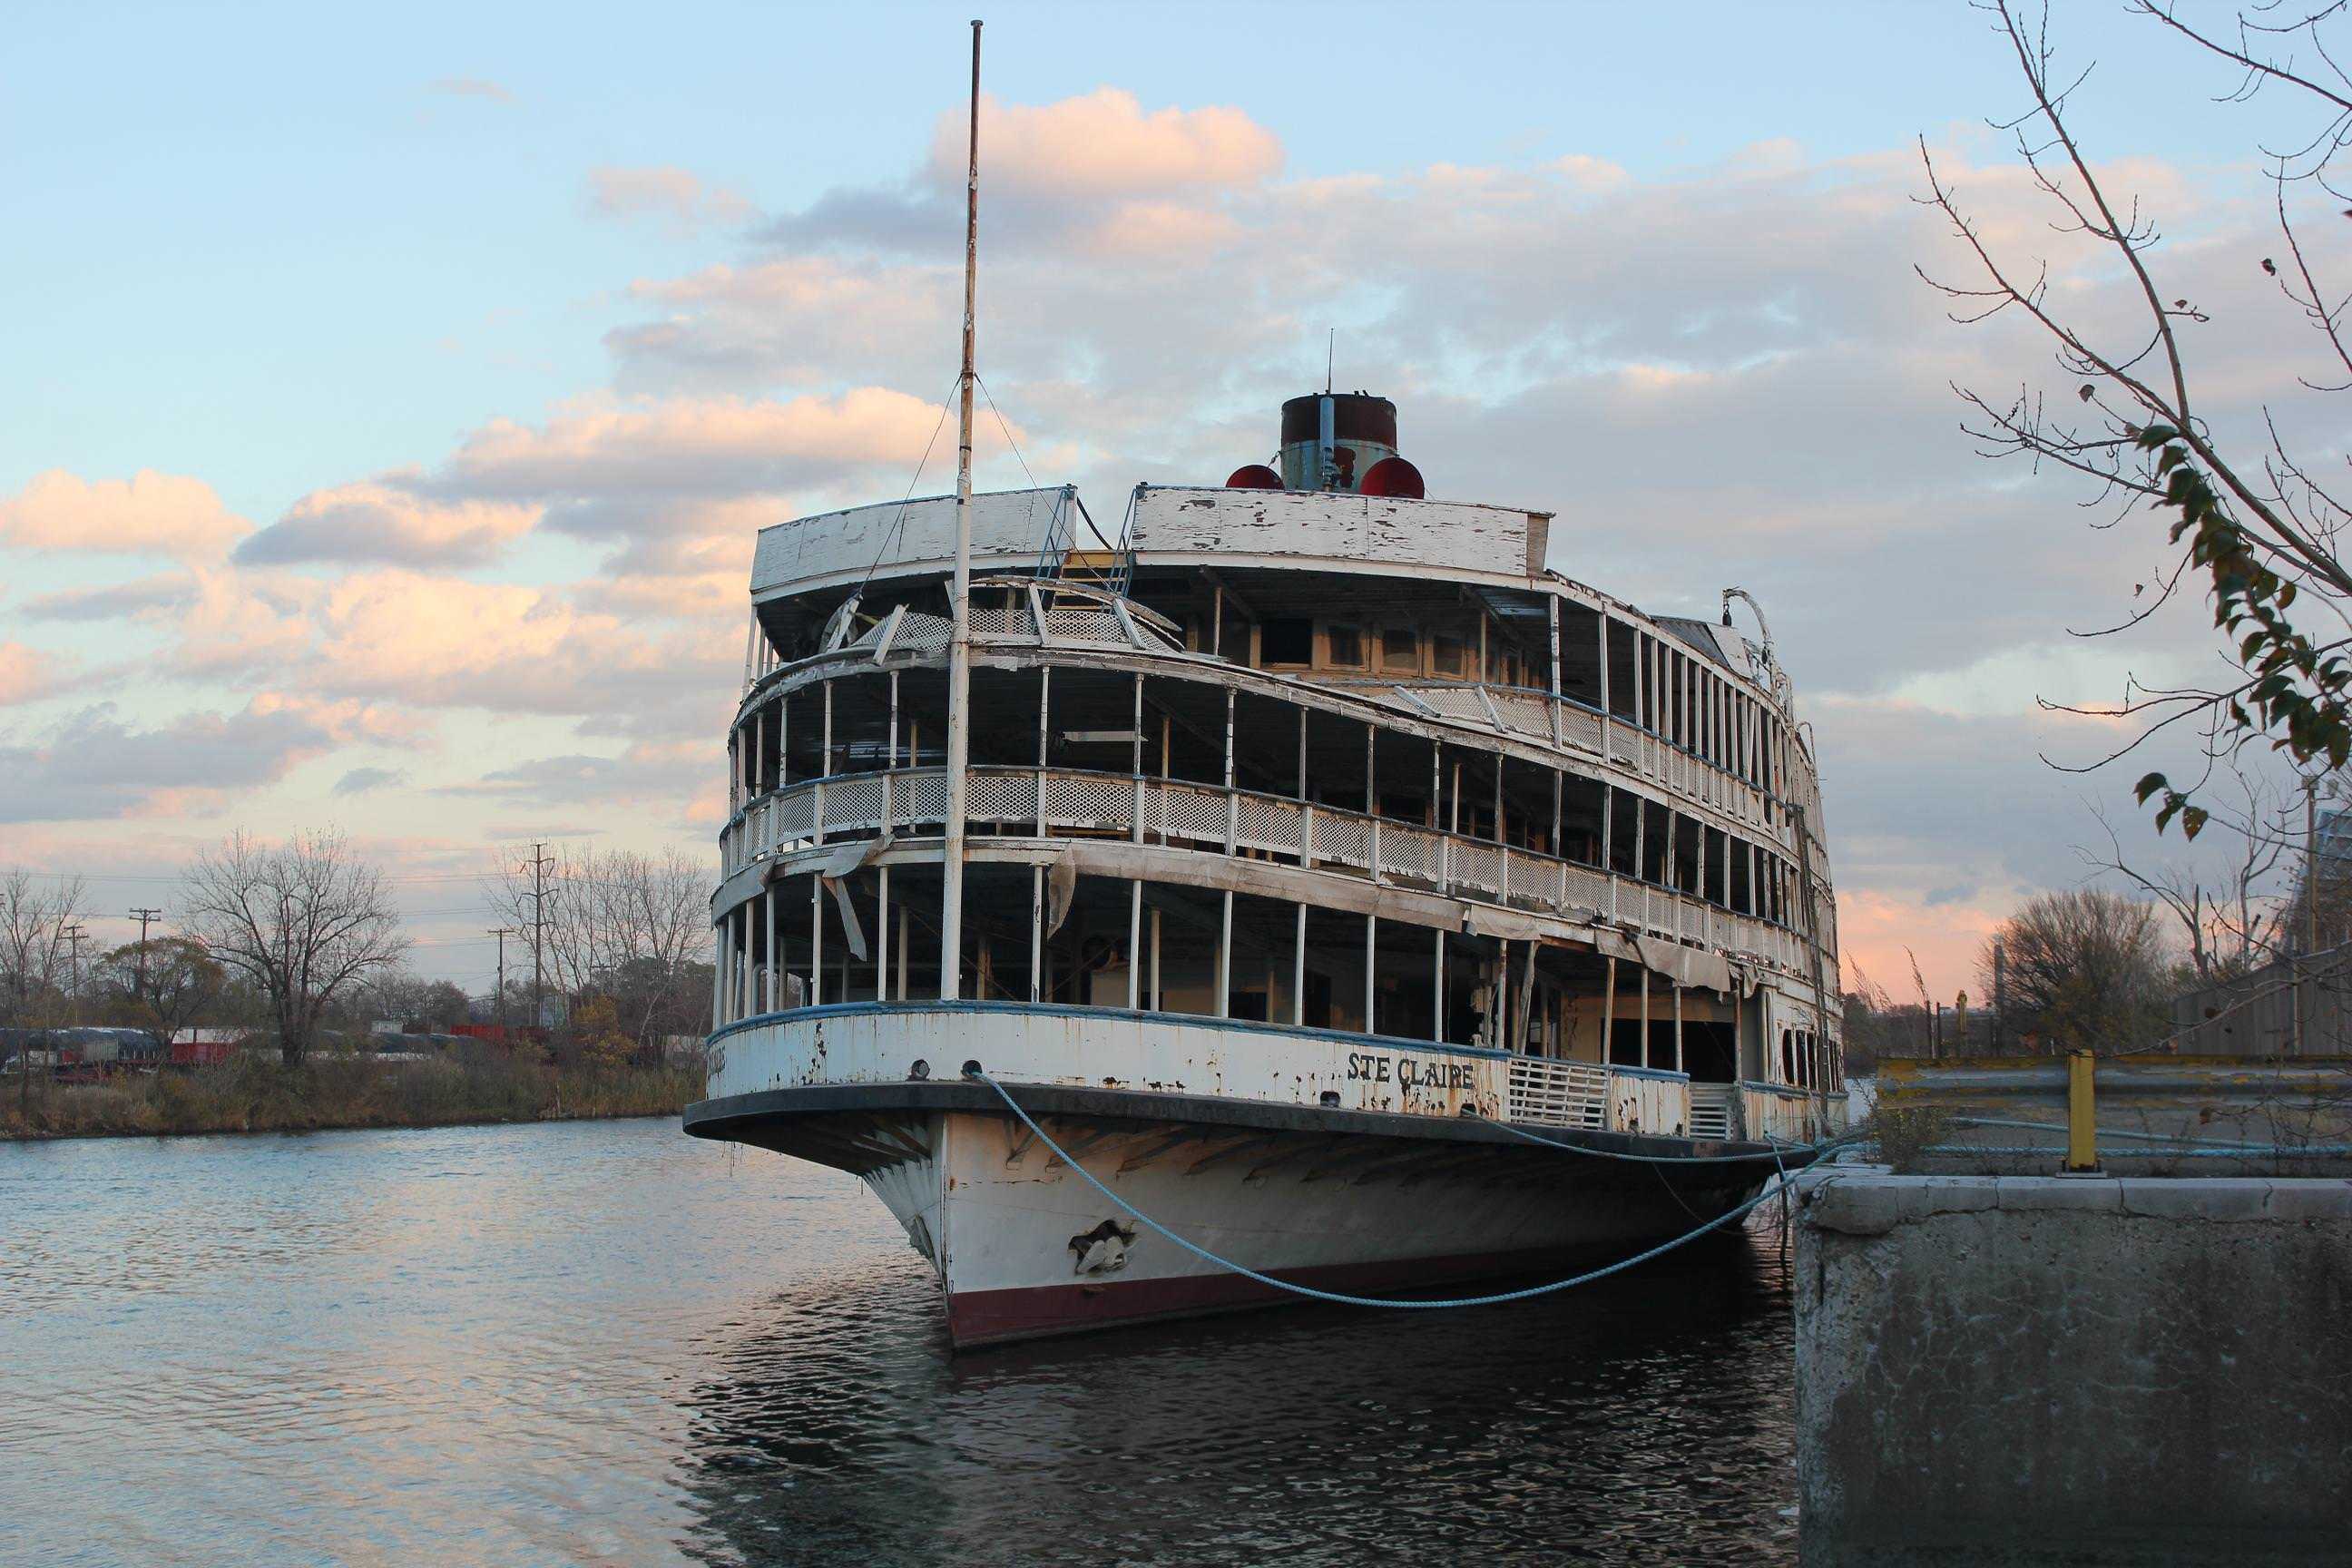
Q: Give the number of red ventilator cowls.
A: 2